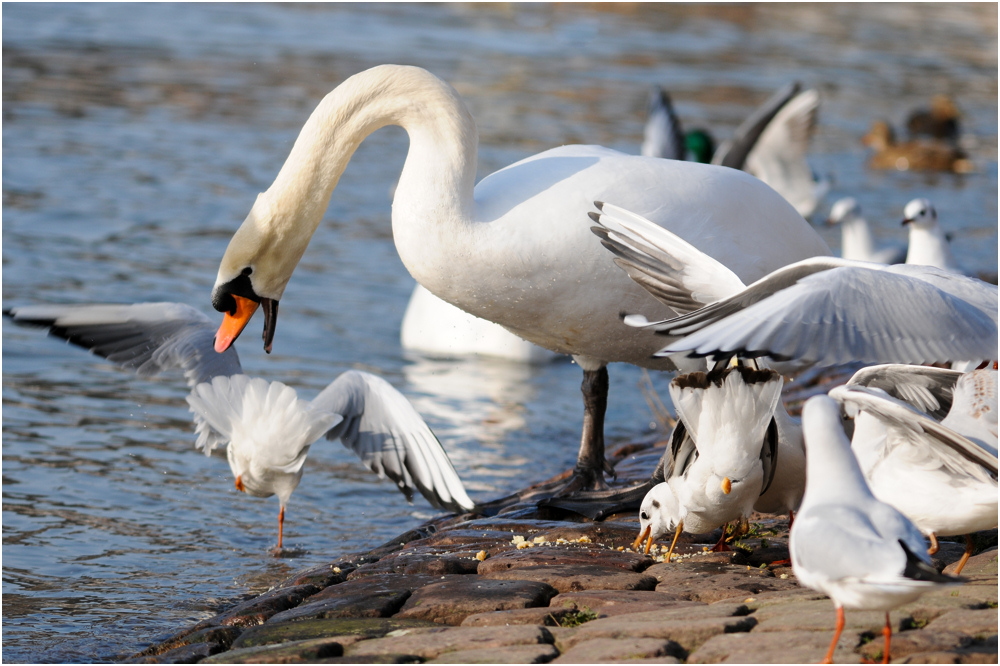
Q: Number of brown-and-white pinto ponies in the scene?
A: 0